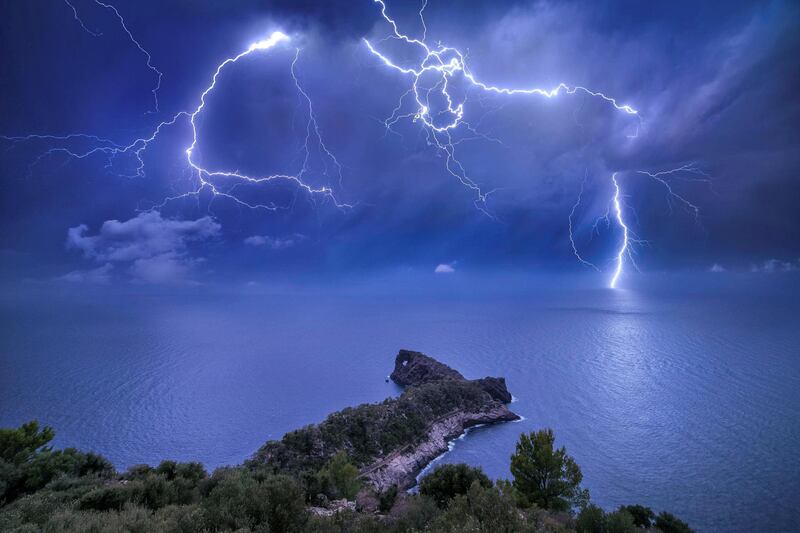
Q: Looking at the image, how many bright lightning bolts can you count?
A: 3